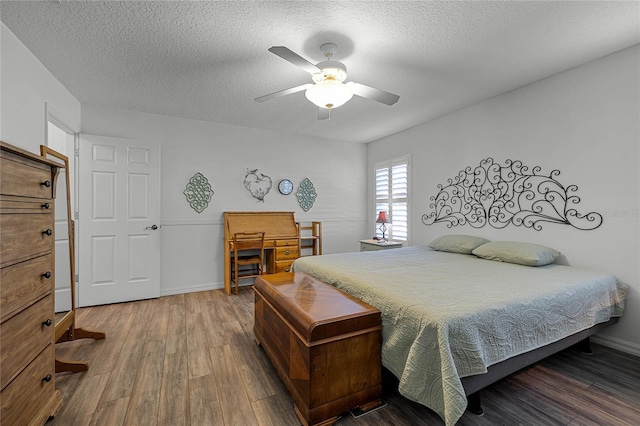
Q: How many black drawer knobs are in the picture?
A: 6